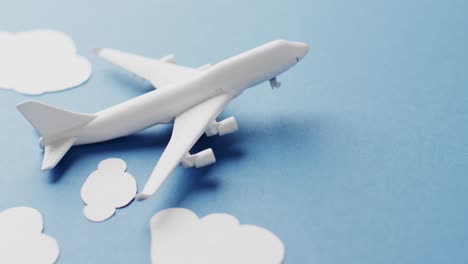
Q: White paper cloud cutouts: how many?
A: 4